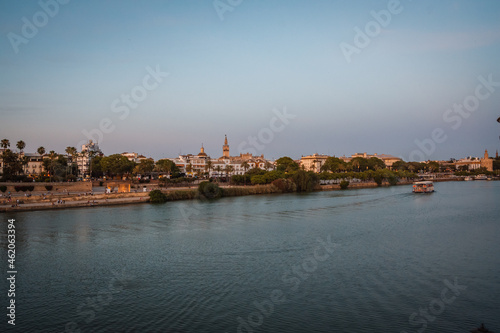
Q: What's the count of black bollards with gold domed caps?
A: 0